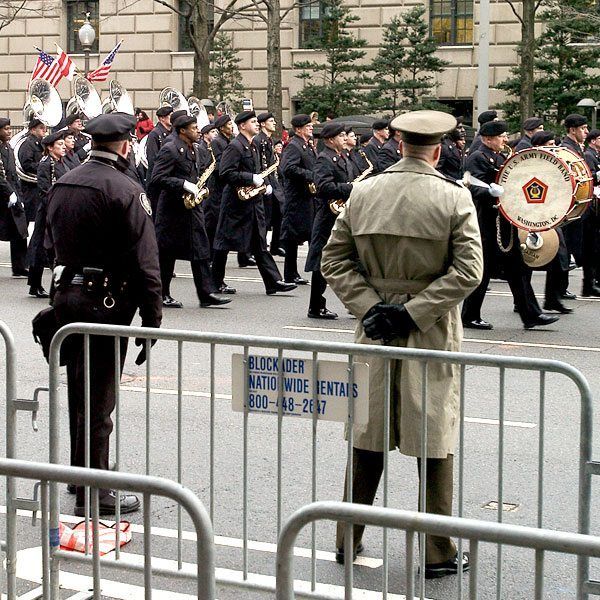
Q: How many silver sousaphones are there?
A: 6